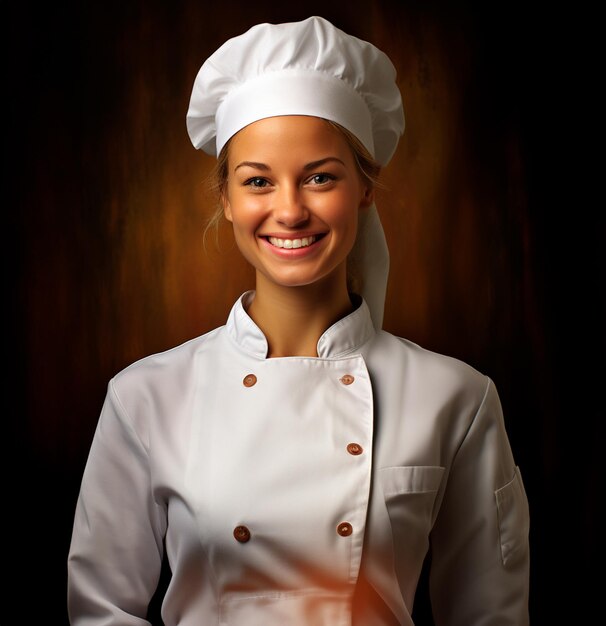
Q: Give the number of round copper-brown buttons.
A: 5